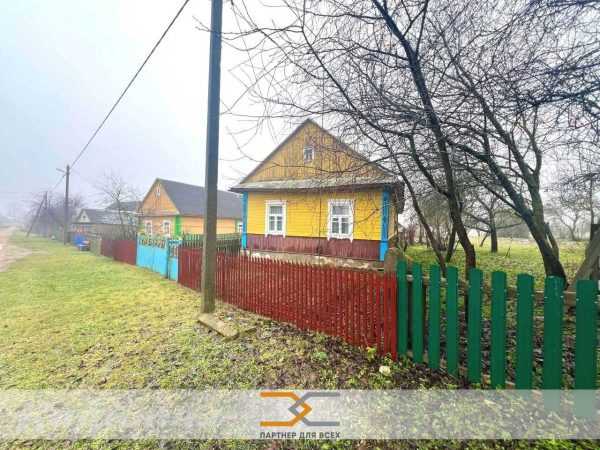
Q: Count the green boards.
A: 9